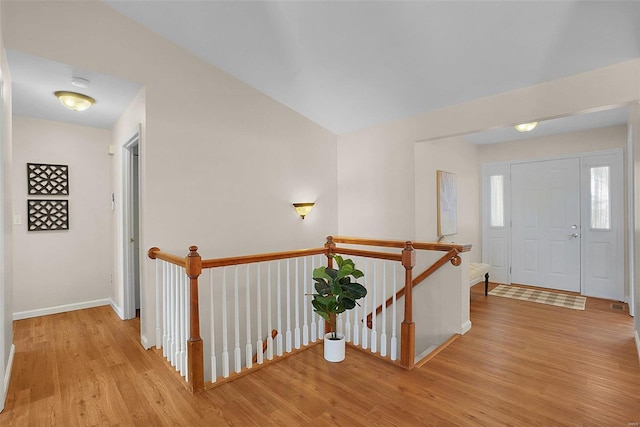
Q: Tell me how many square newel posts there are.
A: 3